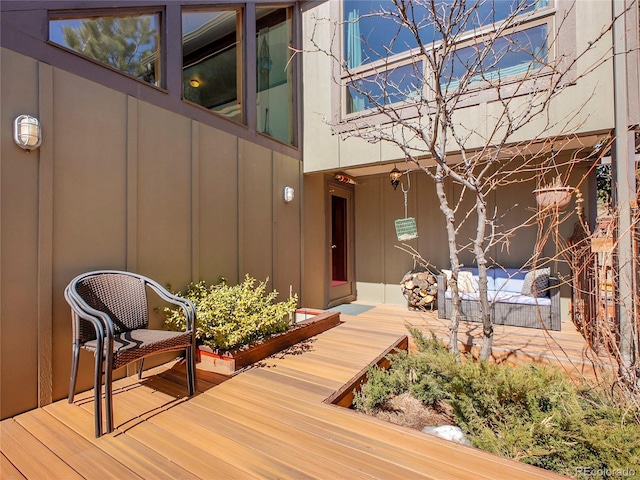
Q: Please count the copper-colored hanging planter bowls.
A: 1